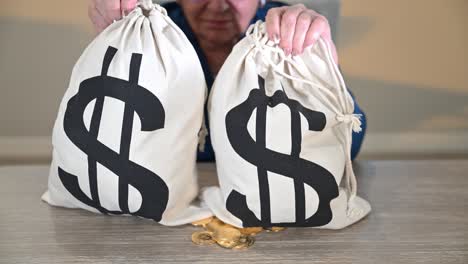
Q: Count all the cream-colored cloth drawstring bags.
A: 2